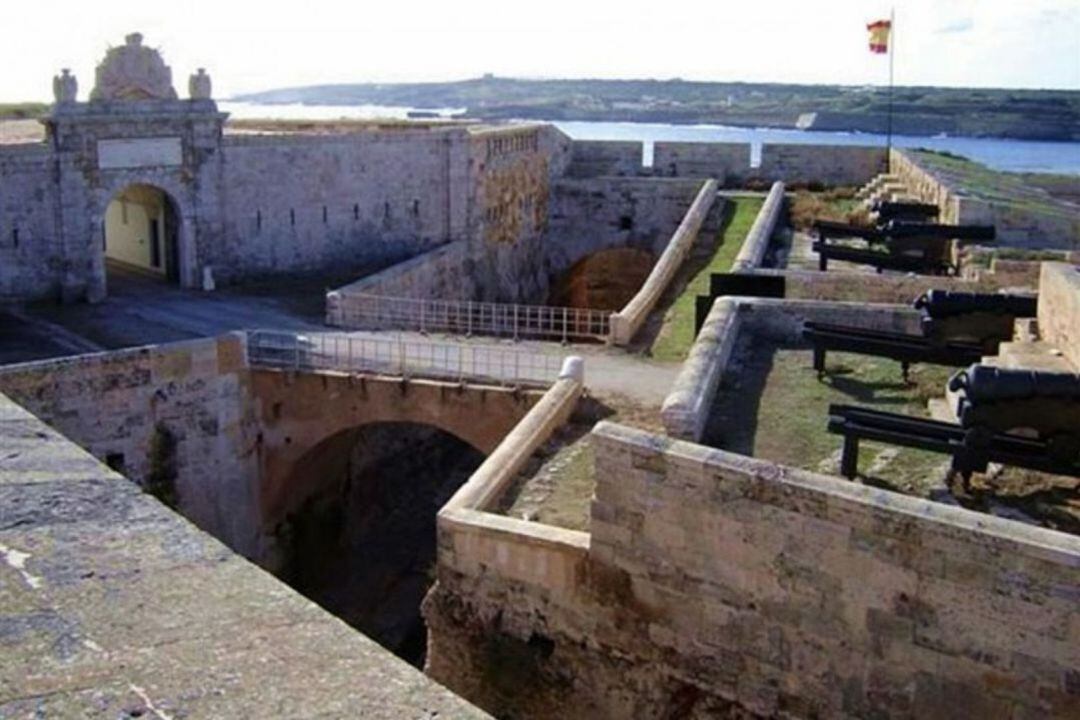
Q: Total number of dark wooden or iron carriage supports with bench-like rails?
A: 4